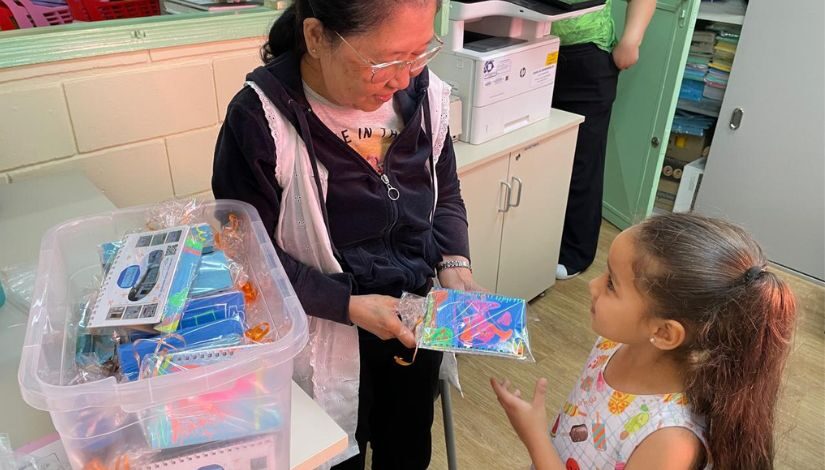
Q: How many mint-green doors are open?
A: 1